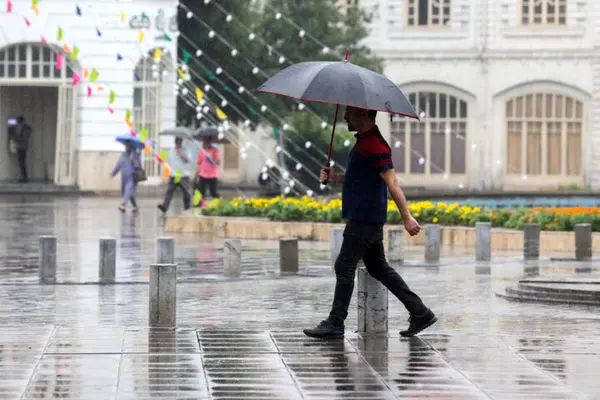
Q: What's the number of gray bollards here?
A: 13